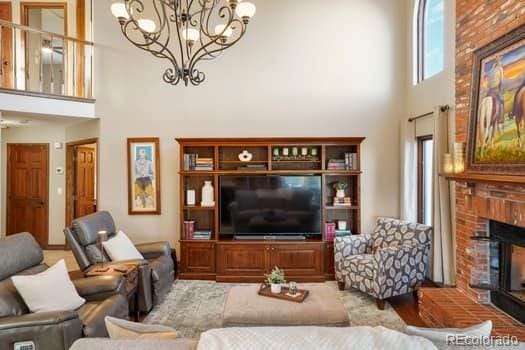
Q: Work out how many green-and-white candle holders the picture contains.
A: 5